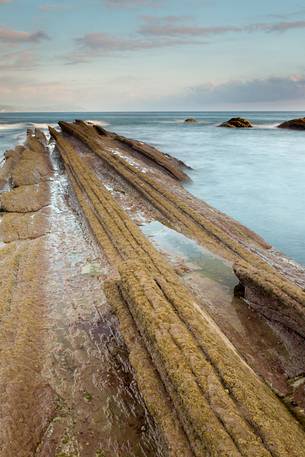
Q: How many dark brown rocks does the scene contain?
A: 3